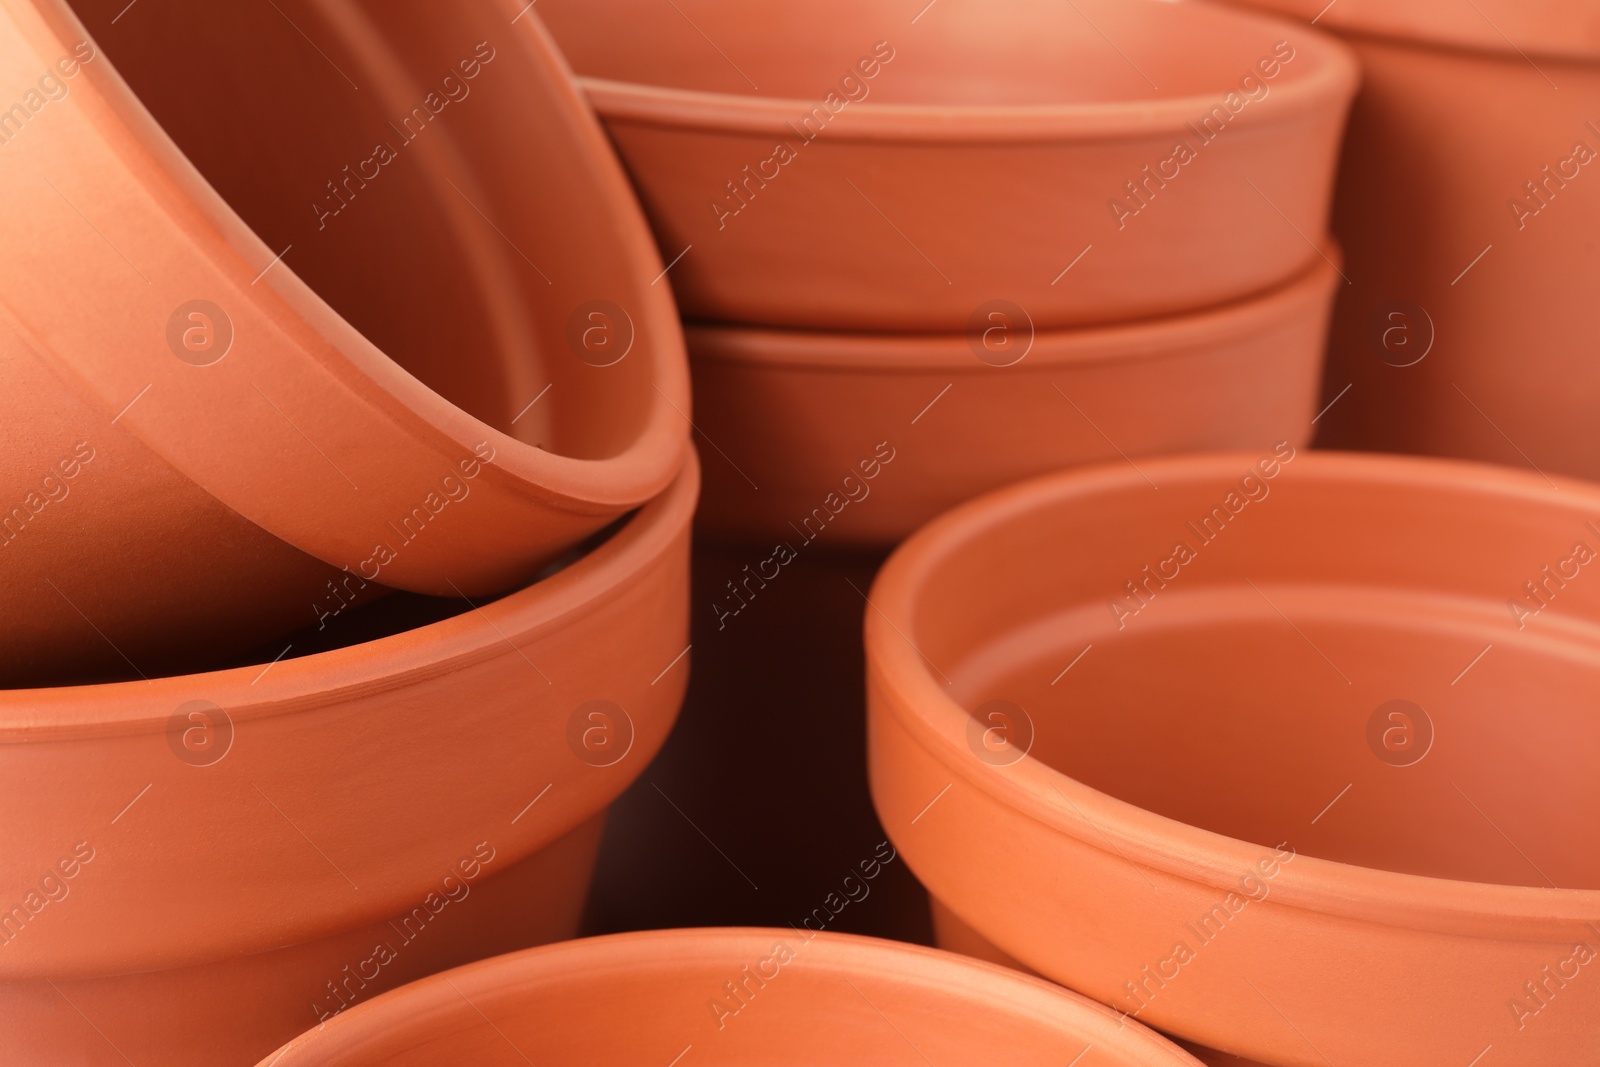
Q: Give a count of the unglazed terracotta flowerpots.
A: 7